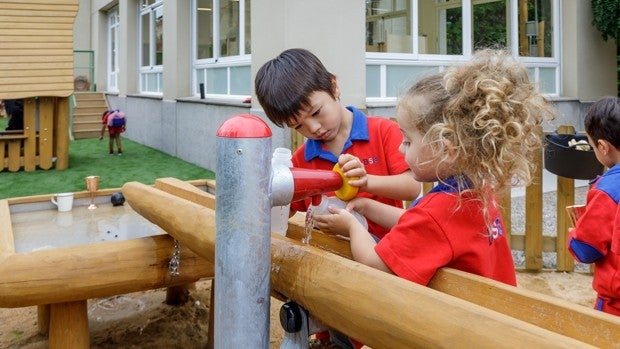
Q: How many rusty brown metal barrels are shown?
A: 0